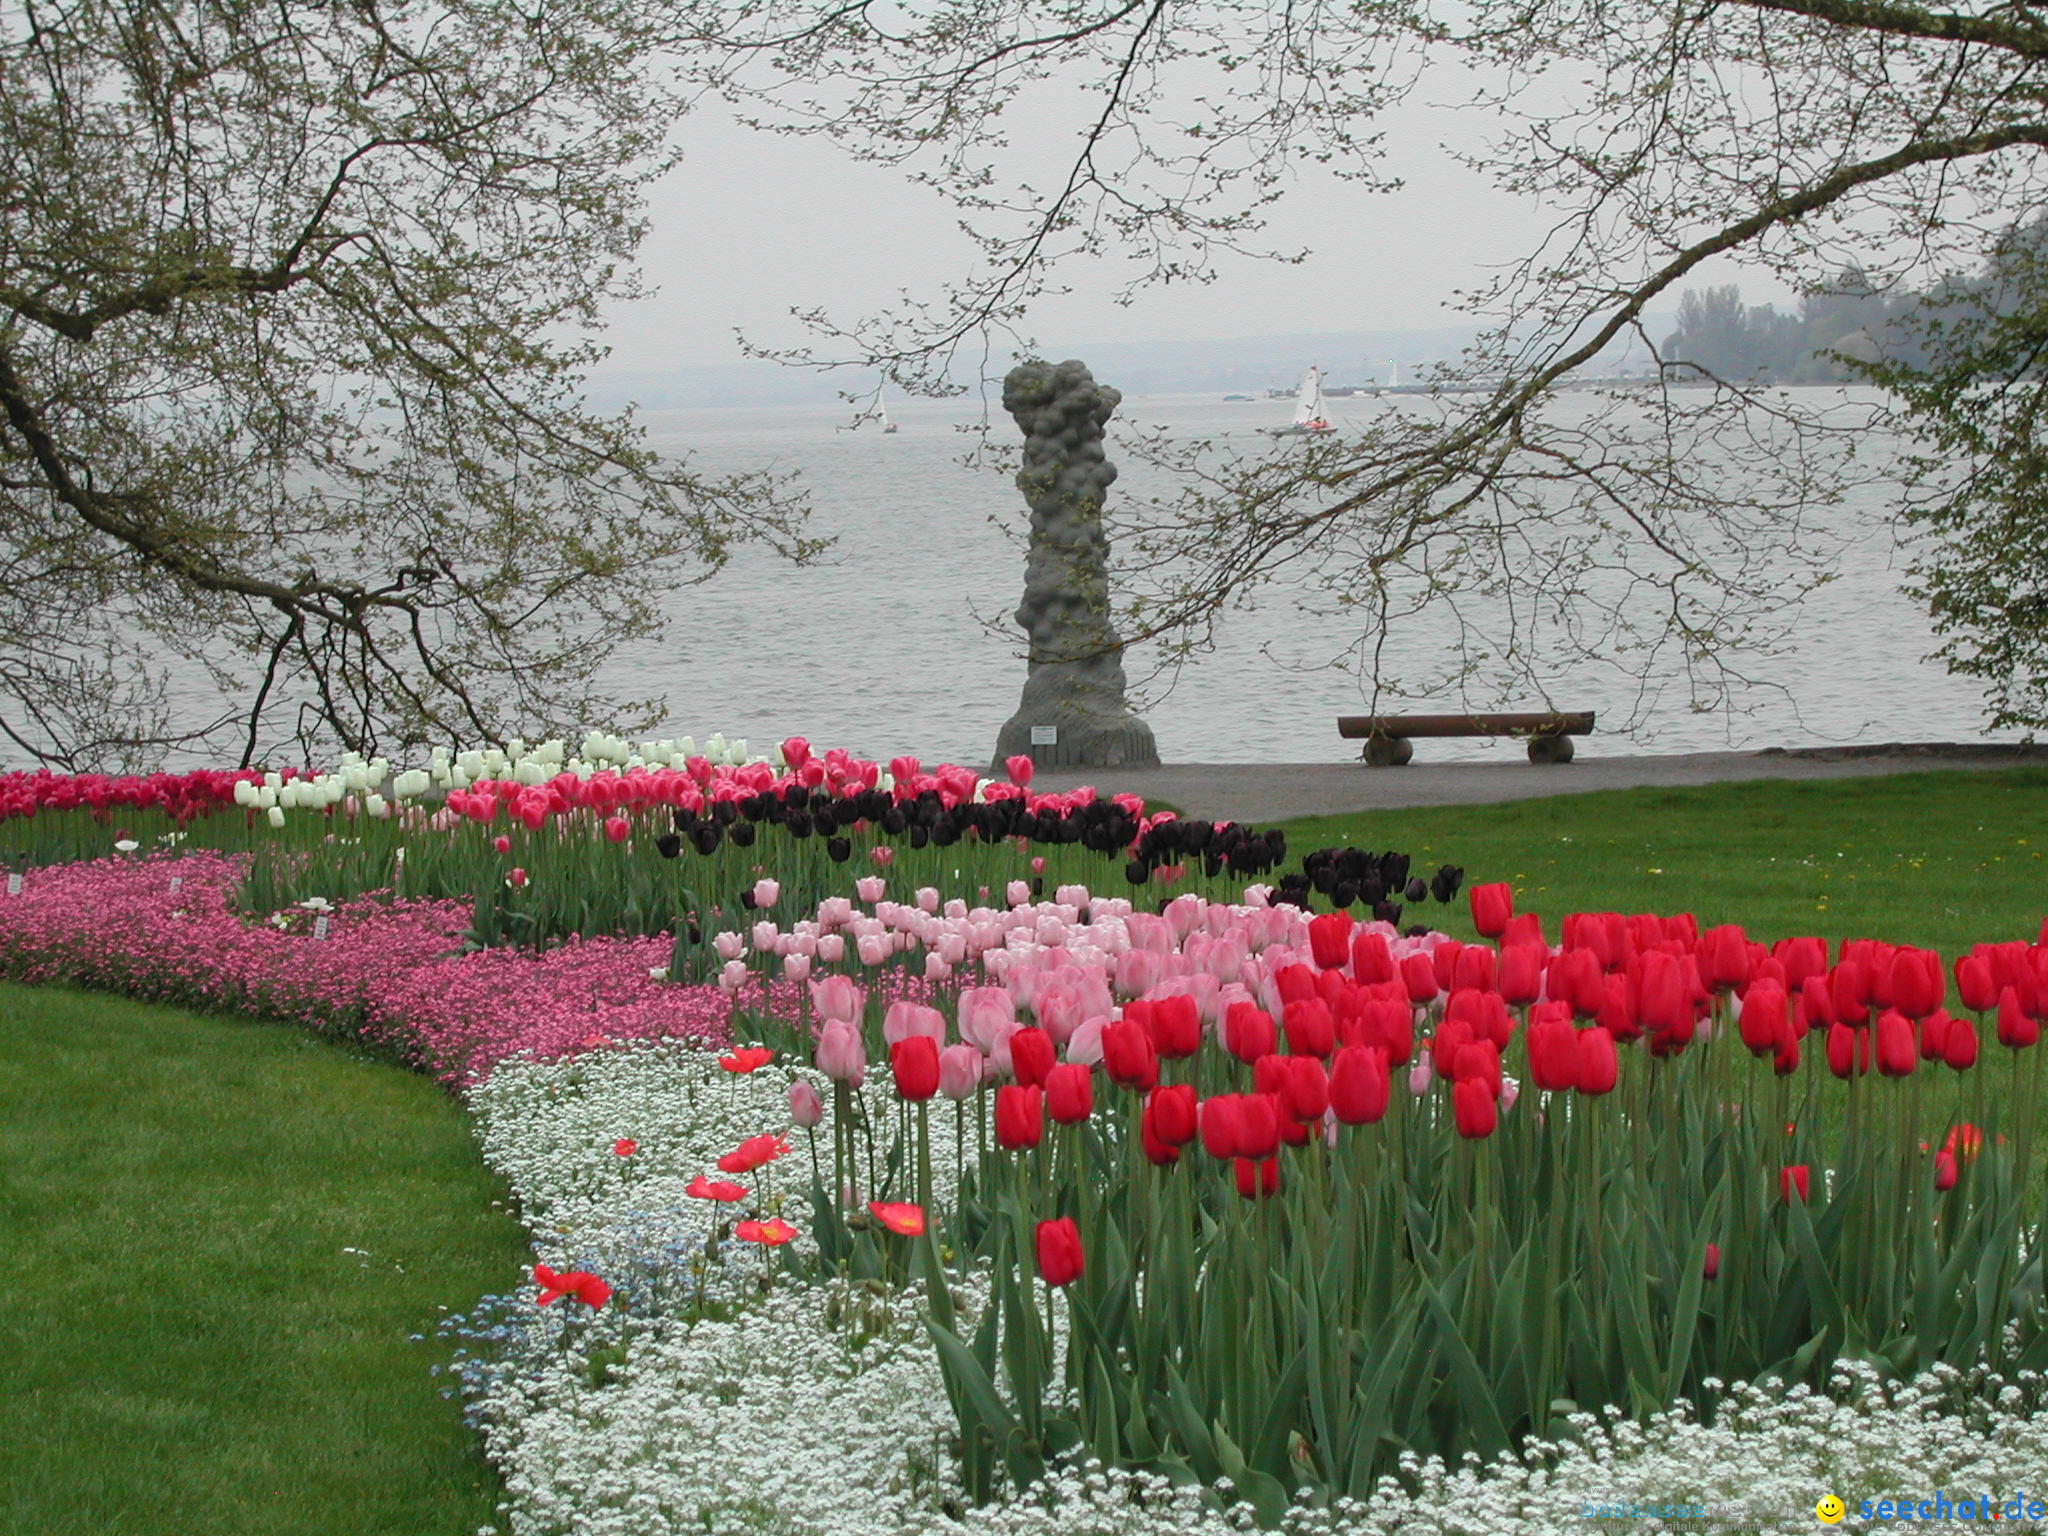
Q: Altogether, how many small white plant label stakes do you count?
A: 3